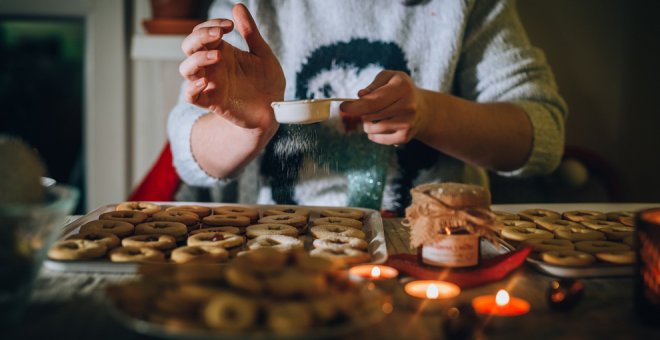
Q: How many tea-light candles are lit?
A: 3